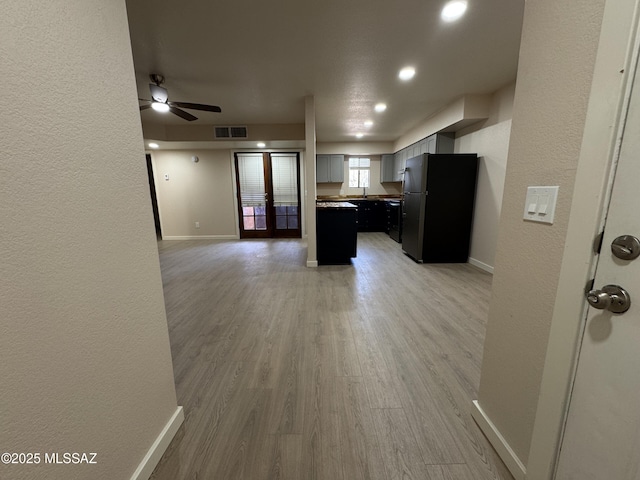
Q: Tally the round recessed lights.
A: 7